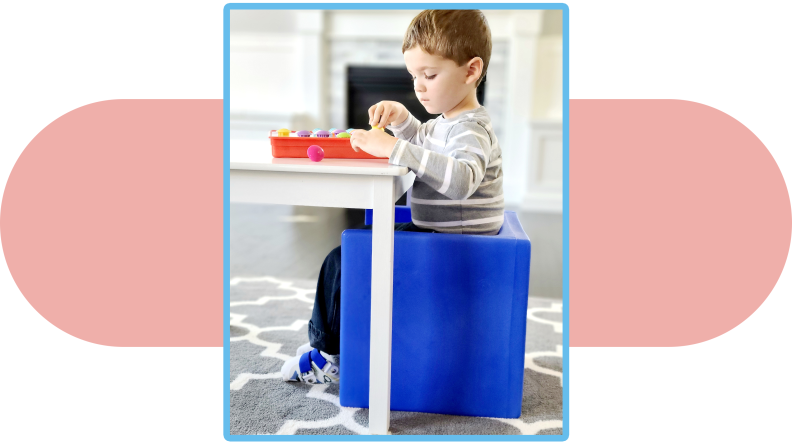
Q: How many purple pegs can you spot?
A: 3